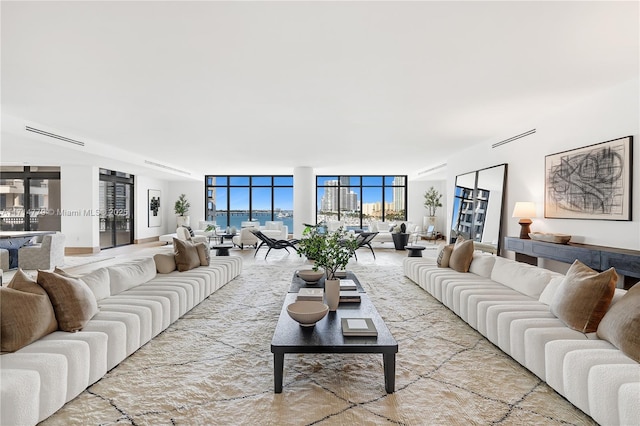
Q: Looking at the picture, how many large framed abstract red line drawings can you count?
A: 0